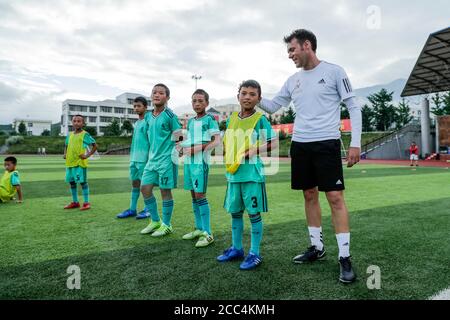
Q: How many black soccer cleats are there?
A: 2